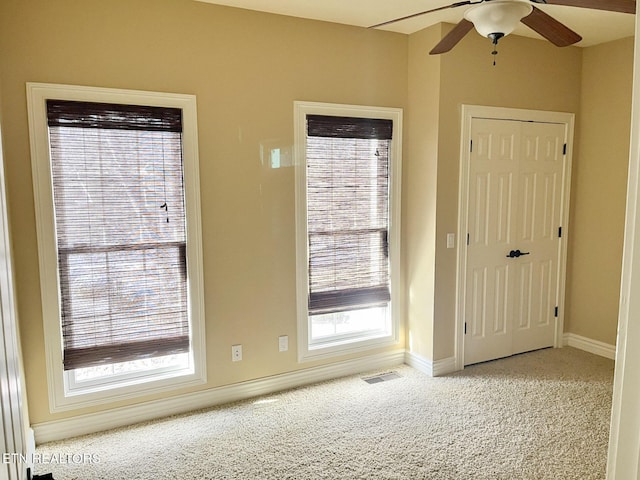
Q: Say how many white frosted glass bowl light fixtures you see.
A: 1